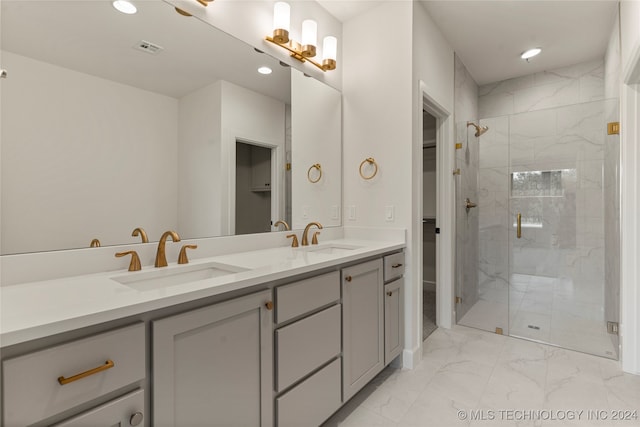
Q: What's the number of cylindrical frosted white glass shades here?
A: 3